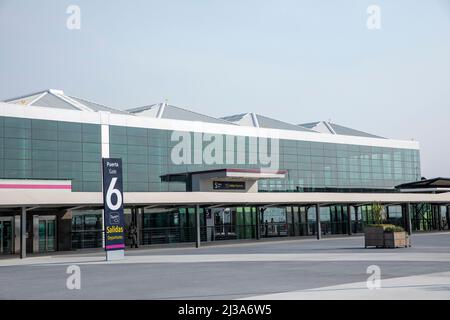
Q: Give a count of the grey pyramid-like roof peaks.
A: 4